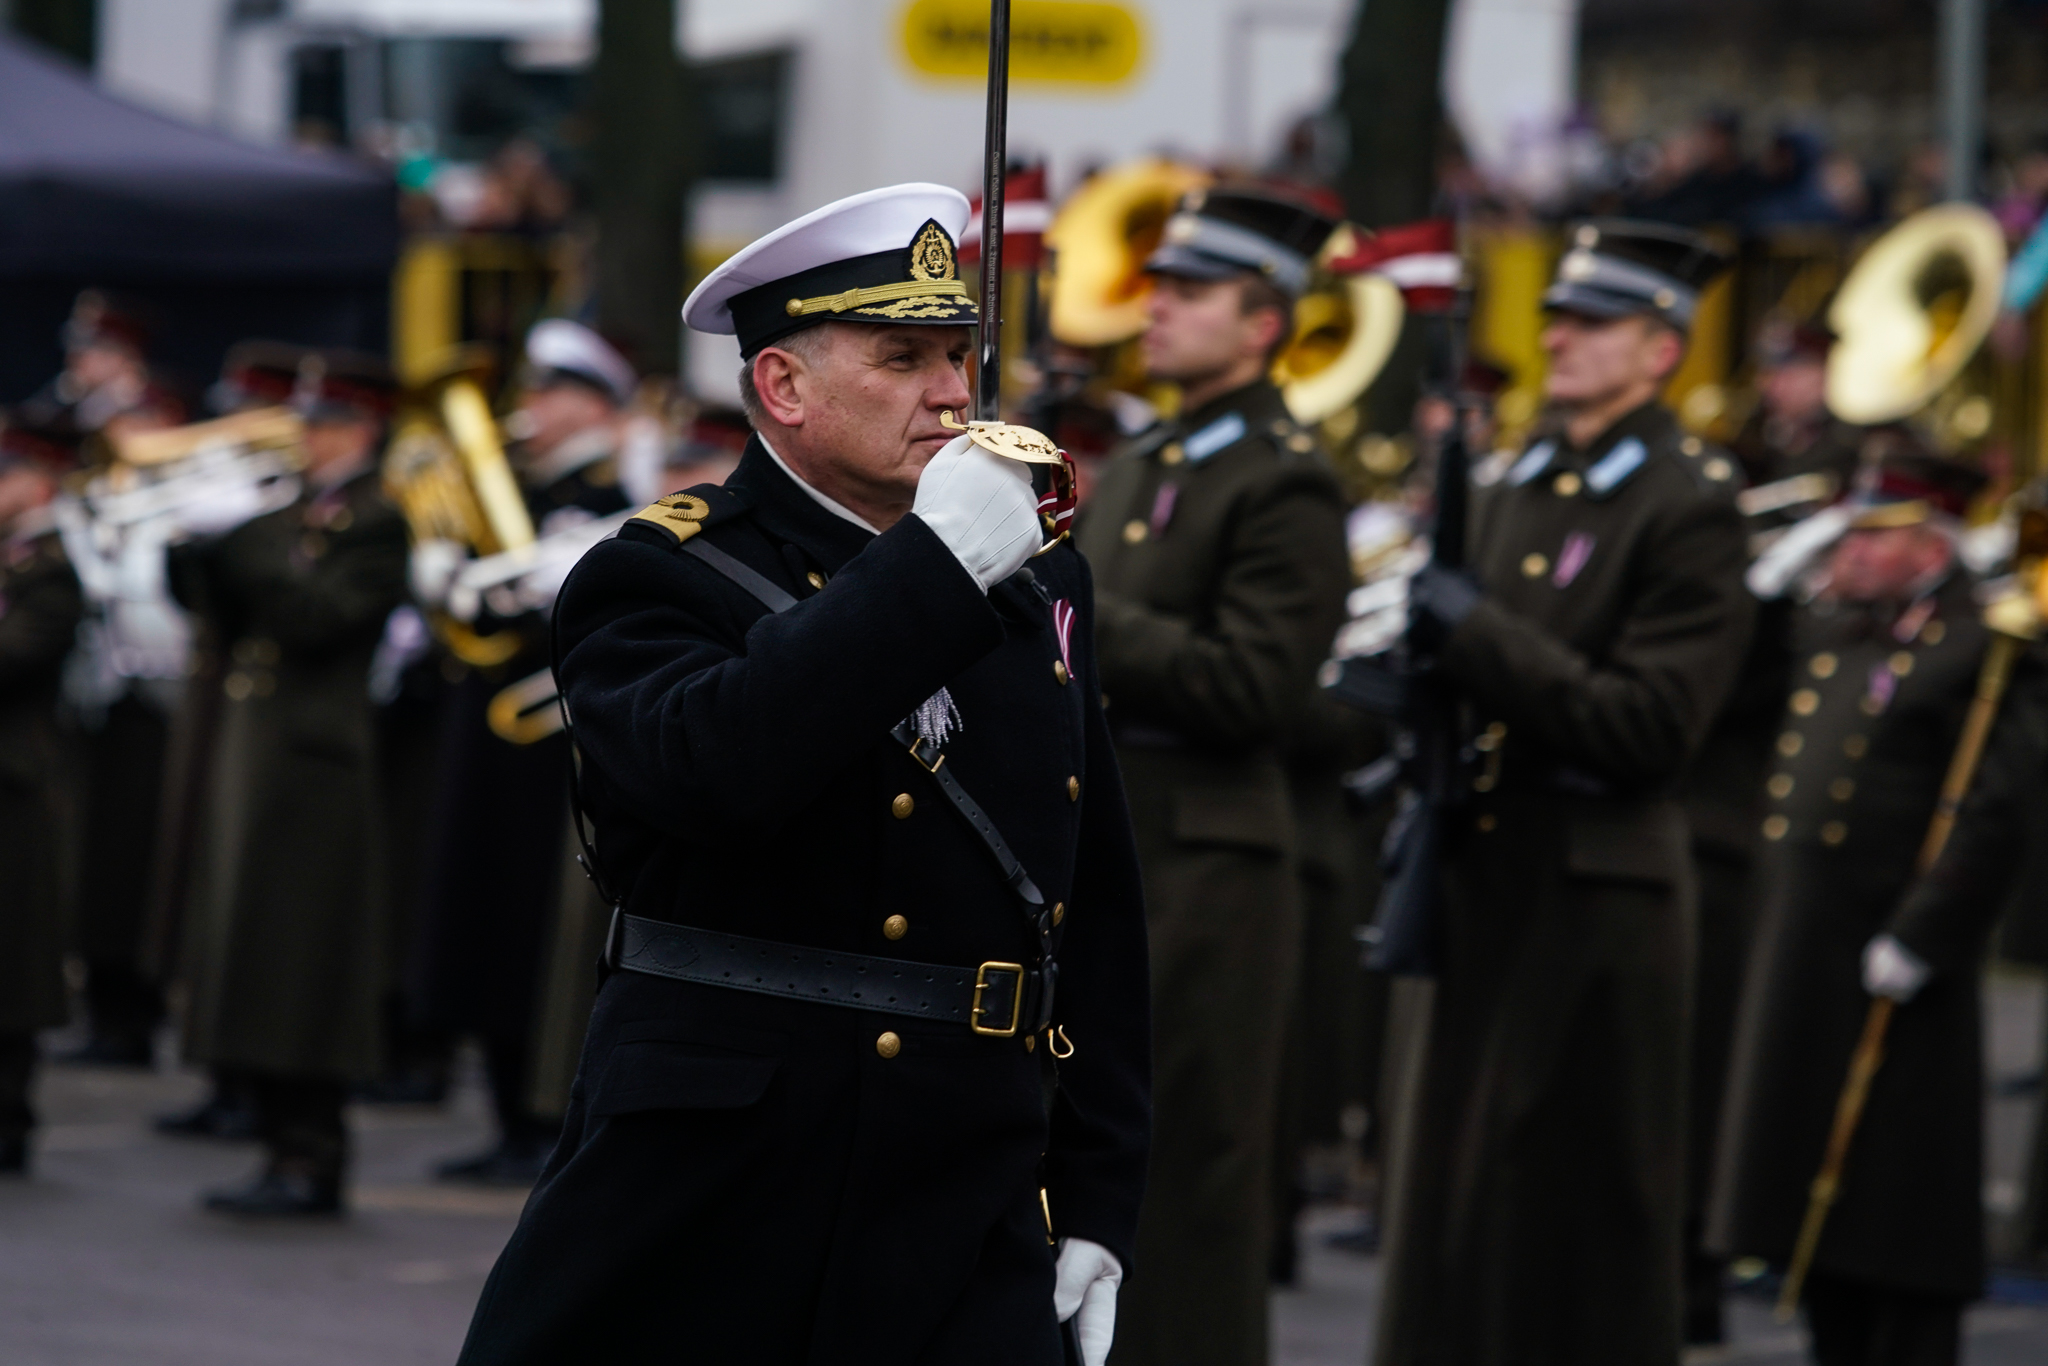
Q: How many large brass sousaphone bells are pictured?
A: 3